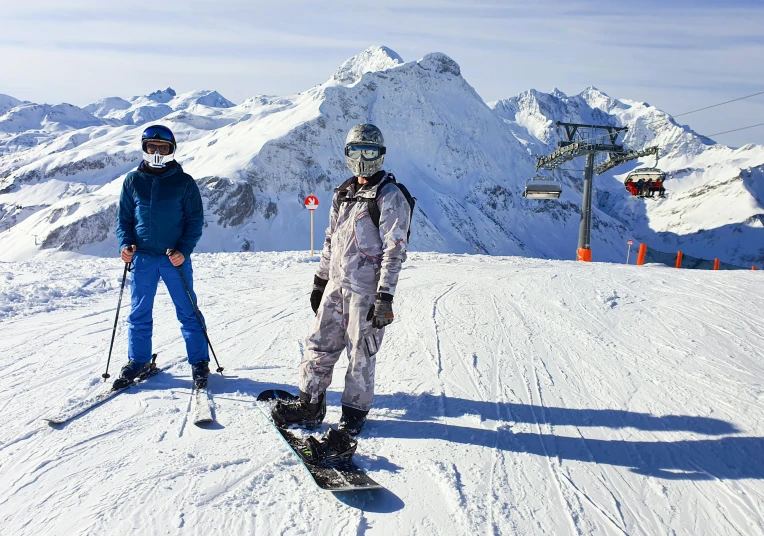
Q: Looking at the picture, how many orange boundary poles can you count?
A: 4